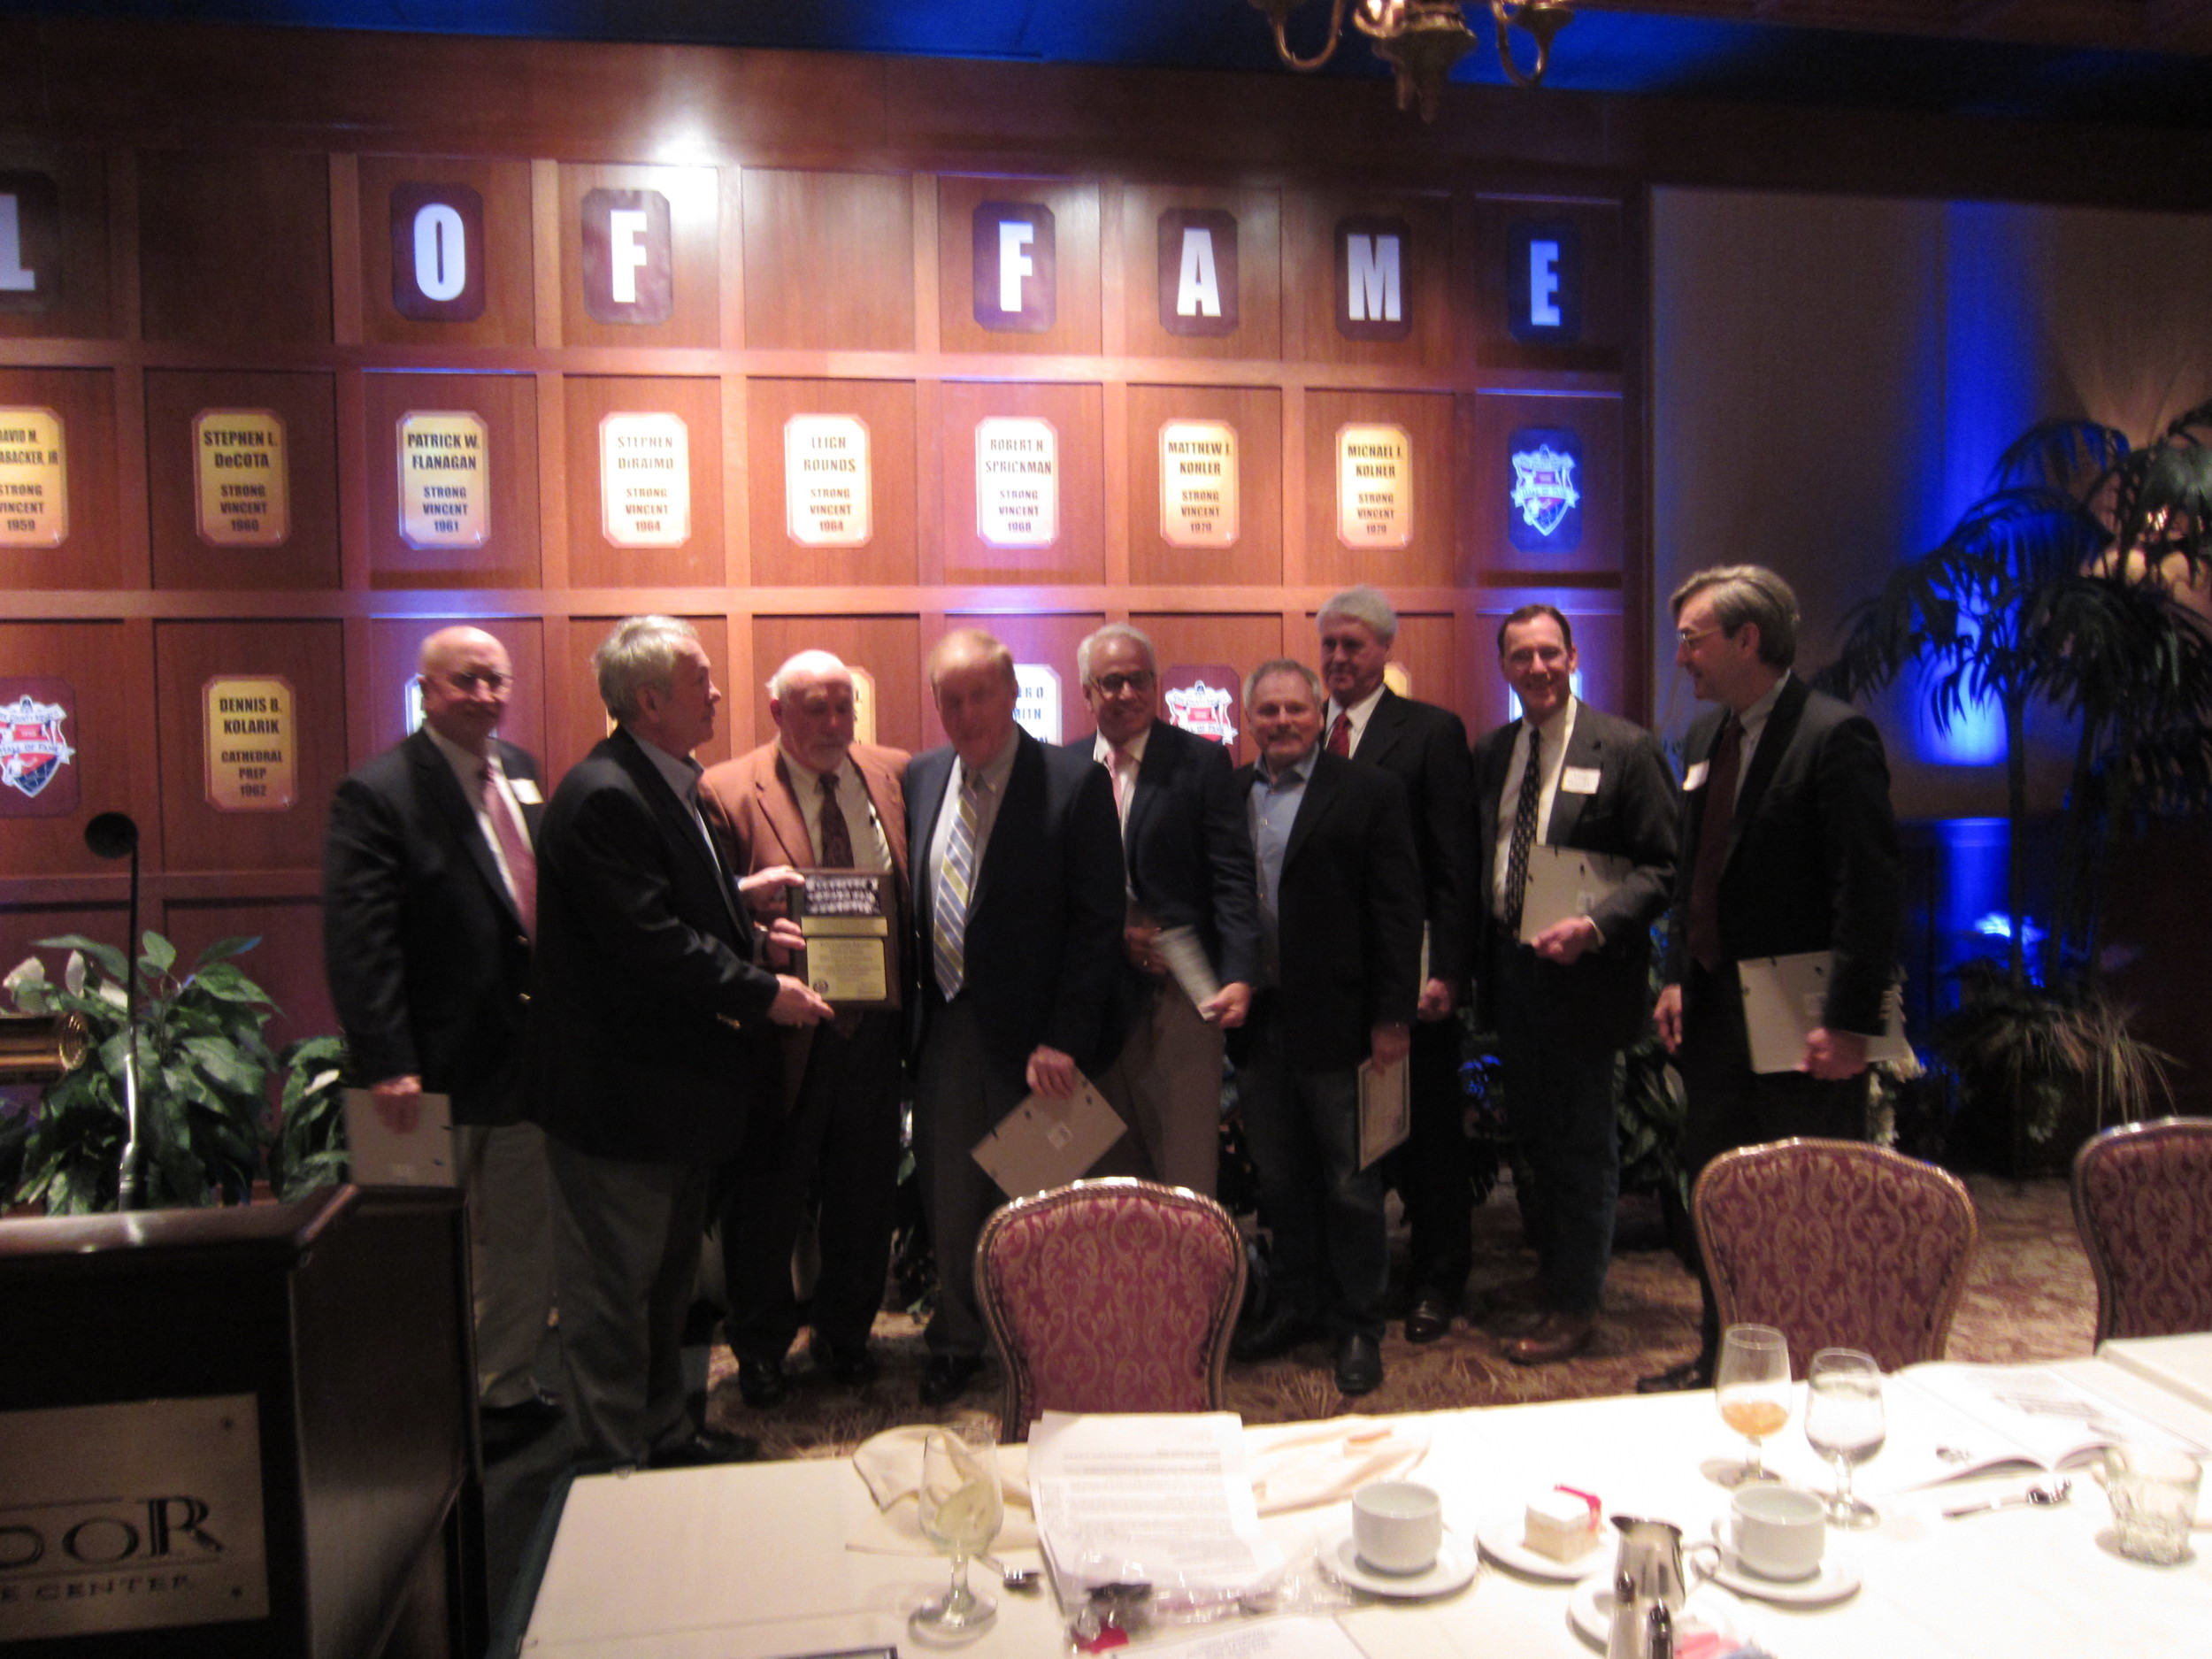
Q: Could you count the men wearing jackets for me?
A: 9